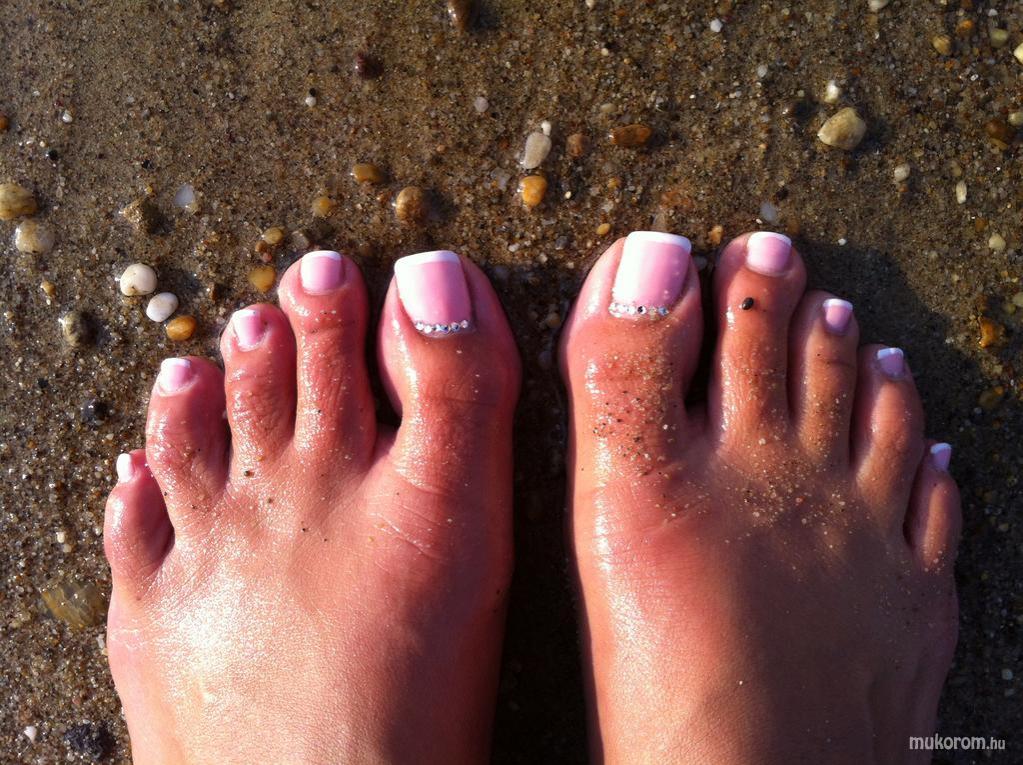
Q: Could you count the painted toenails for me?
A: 10